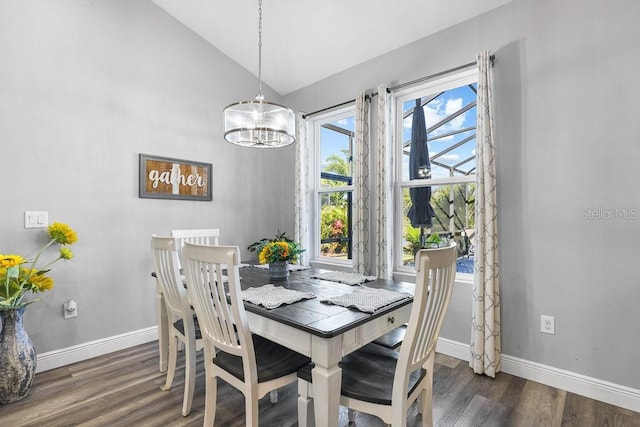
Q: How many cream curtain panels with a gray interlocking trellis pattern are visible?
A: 4